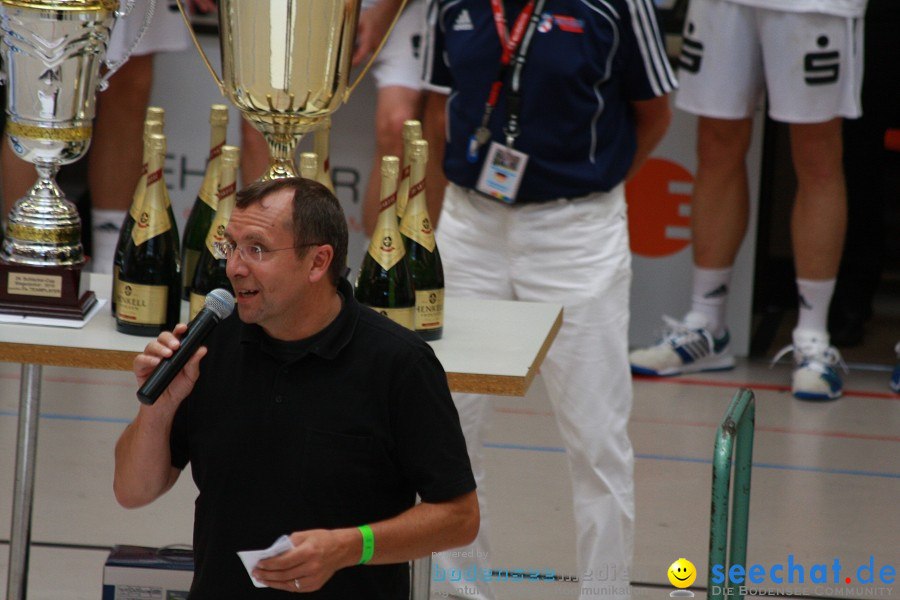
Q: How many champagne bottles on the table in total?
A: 10